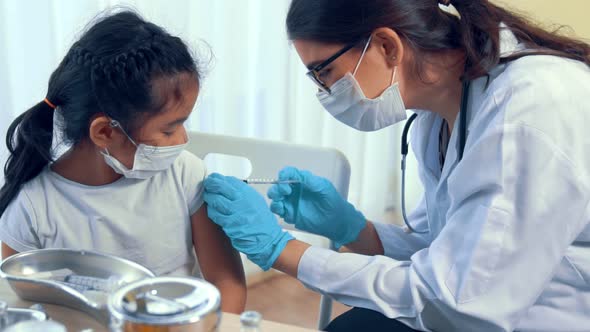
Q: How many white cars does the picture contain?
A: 0